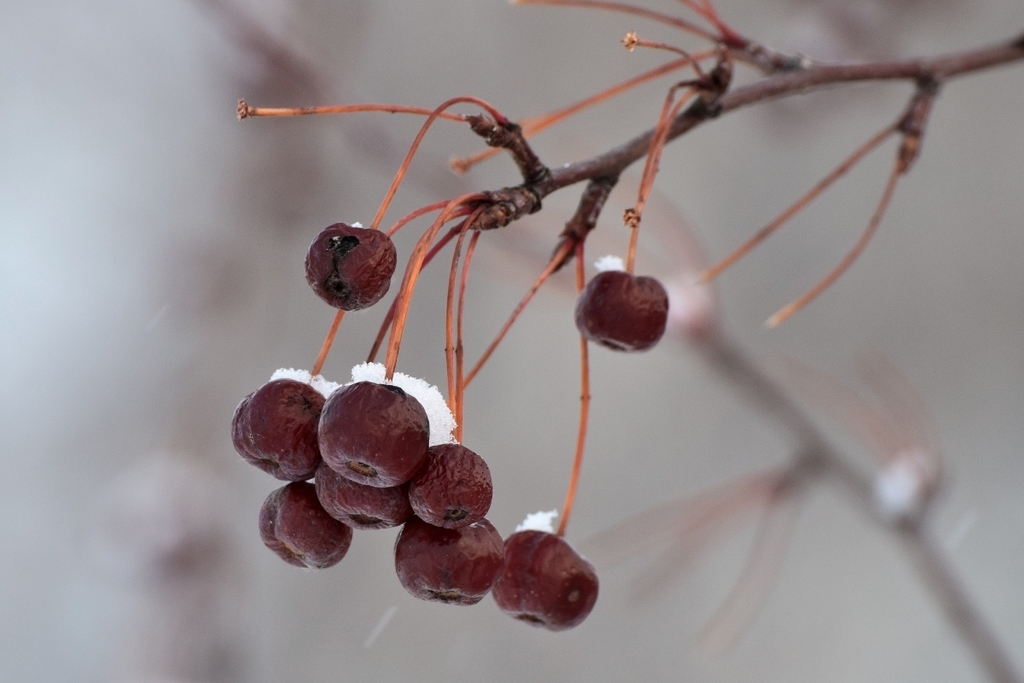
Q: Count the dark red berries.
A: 9